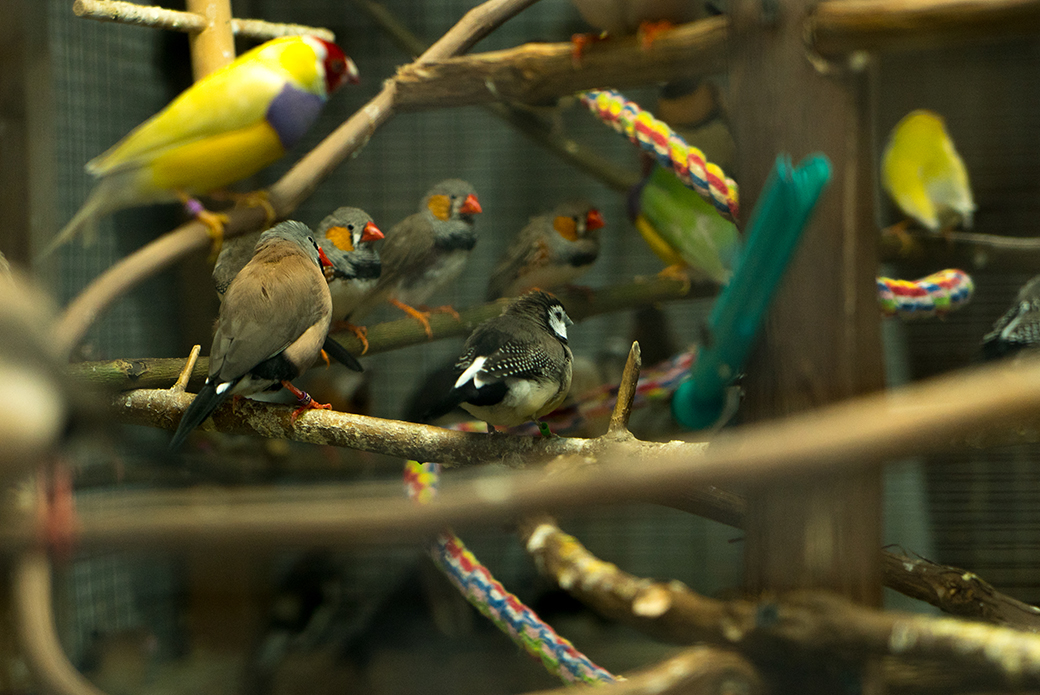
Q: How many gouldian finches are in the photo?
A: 3